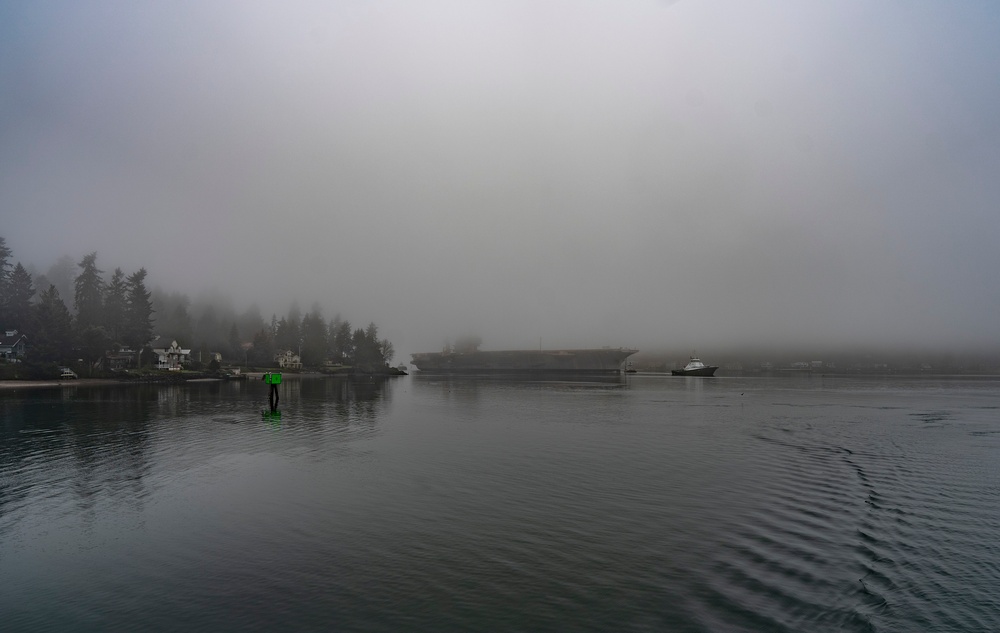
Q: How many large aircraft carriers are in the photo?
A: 1